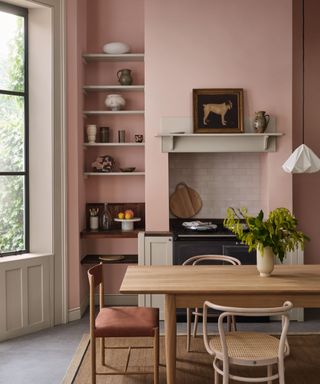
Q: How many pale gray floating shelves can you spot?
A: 5